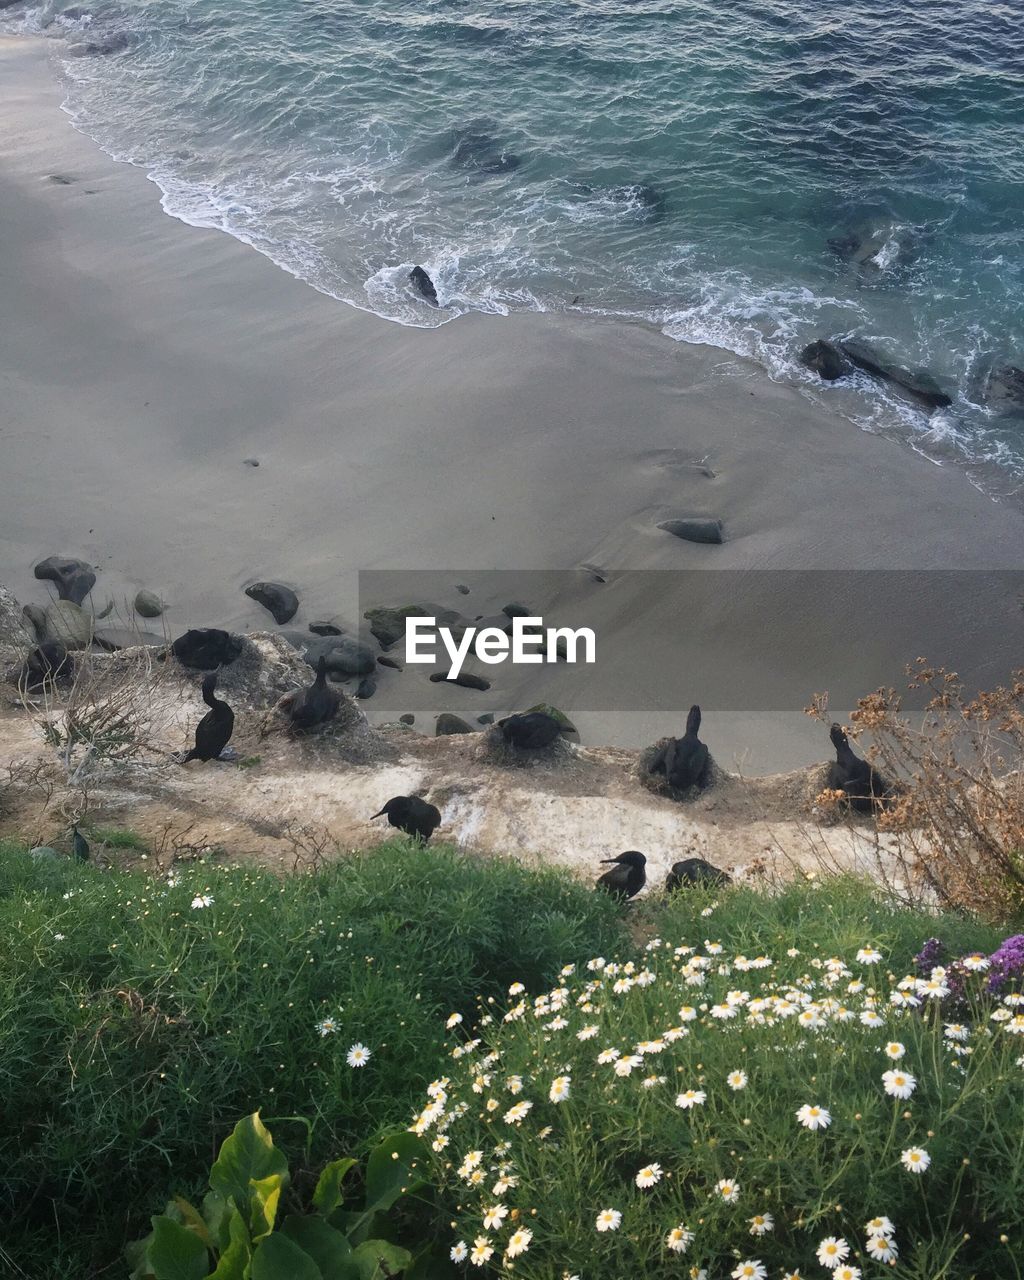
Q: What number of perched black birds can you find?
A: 10